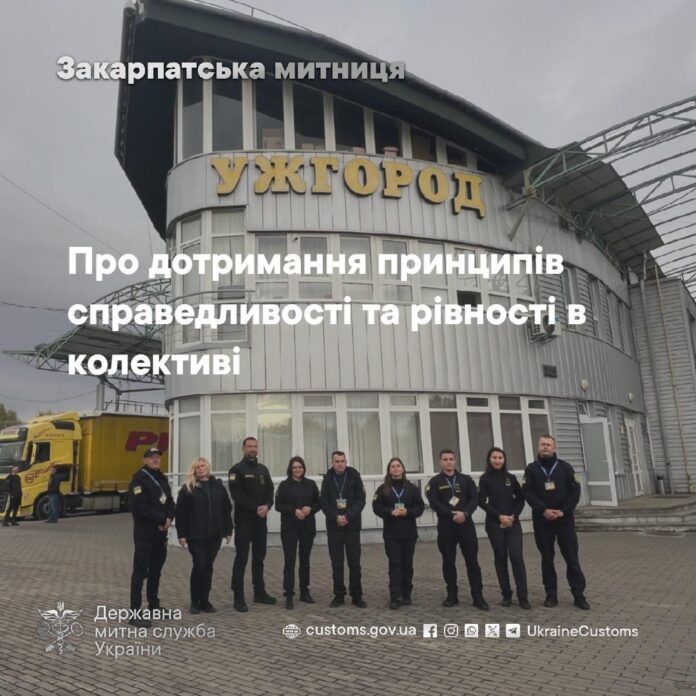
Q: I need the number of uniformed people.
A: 9